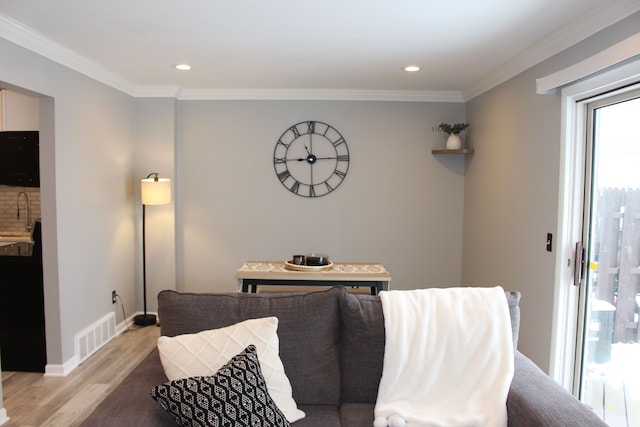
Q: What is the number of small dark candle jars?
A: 2